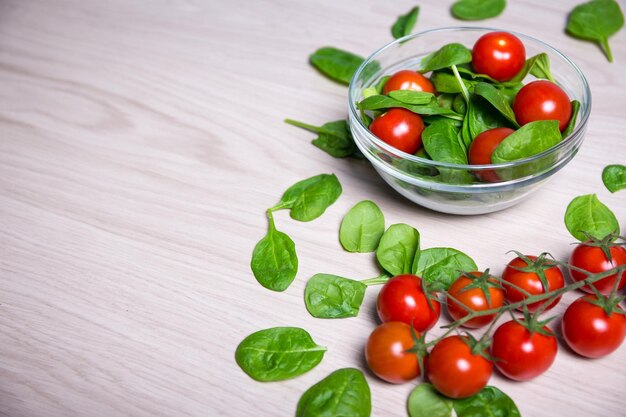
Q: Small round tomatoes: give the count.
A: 13